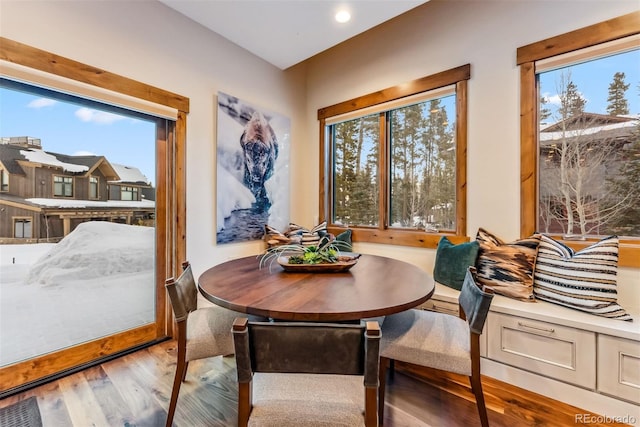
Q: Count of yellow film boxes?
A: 0